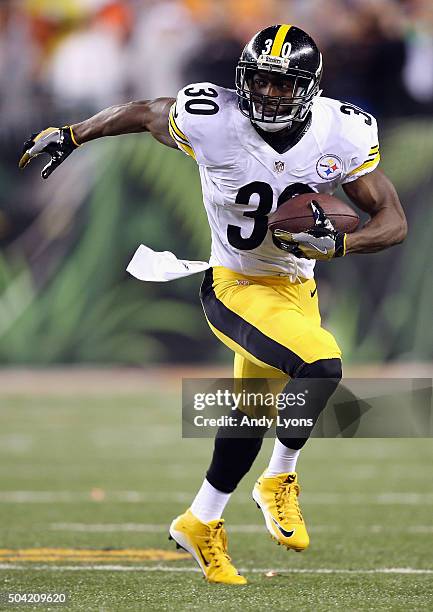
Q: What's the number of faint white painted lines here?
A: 3